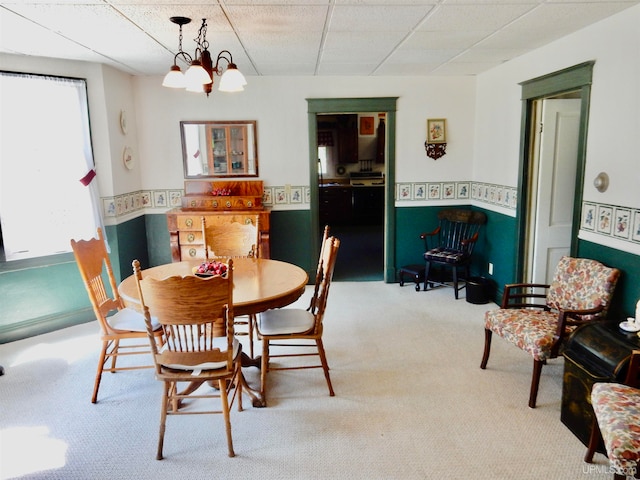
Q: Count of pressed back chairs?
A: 4